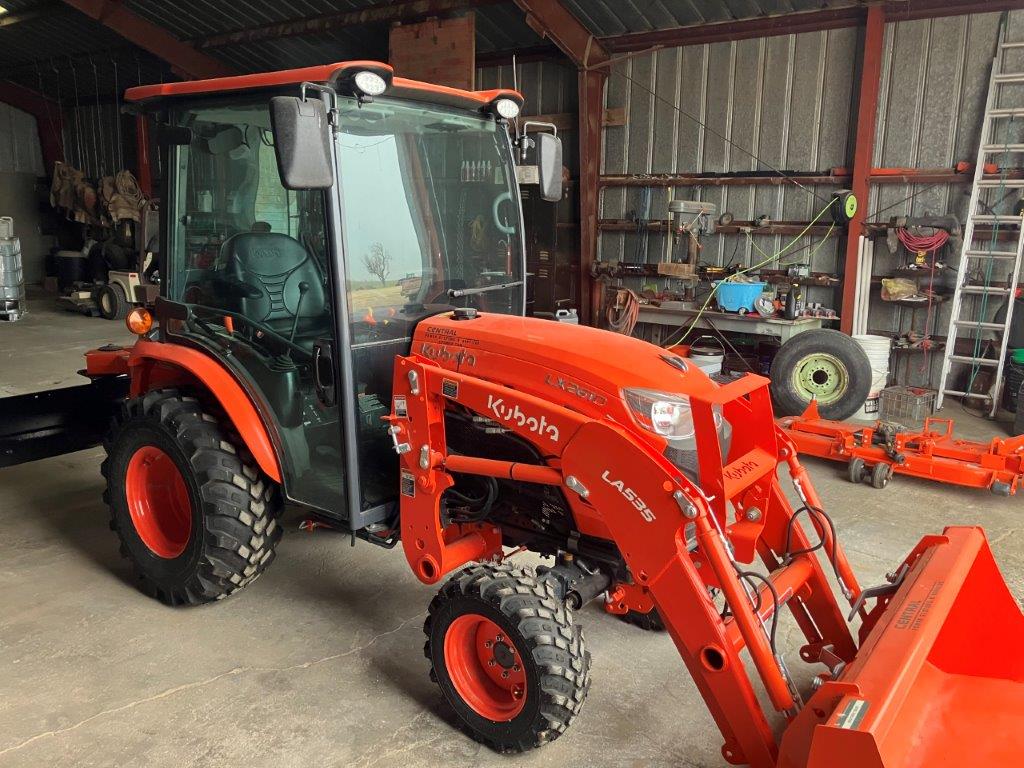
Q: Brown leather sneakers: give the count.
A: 0